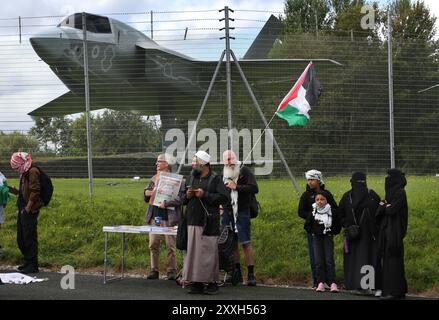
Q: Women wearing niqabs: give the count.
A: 2